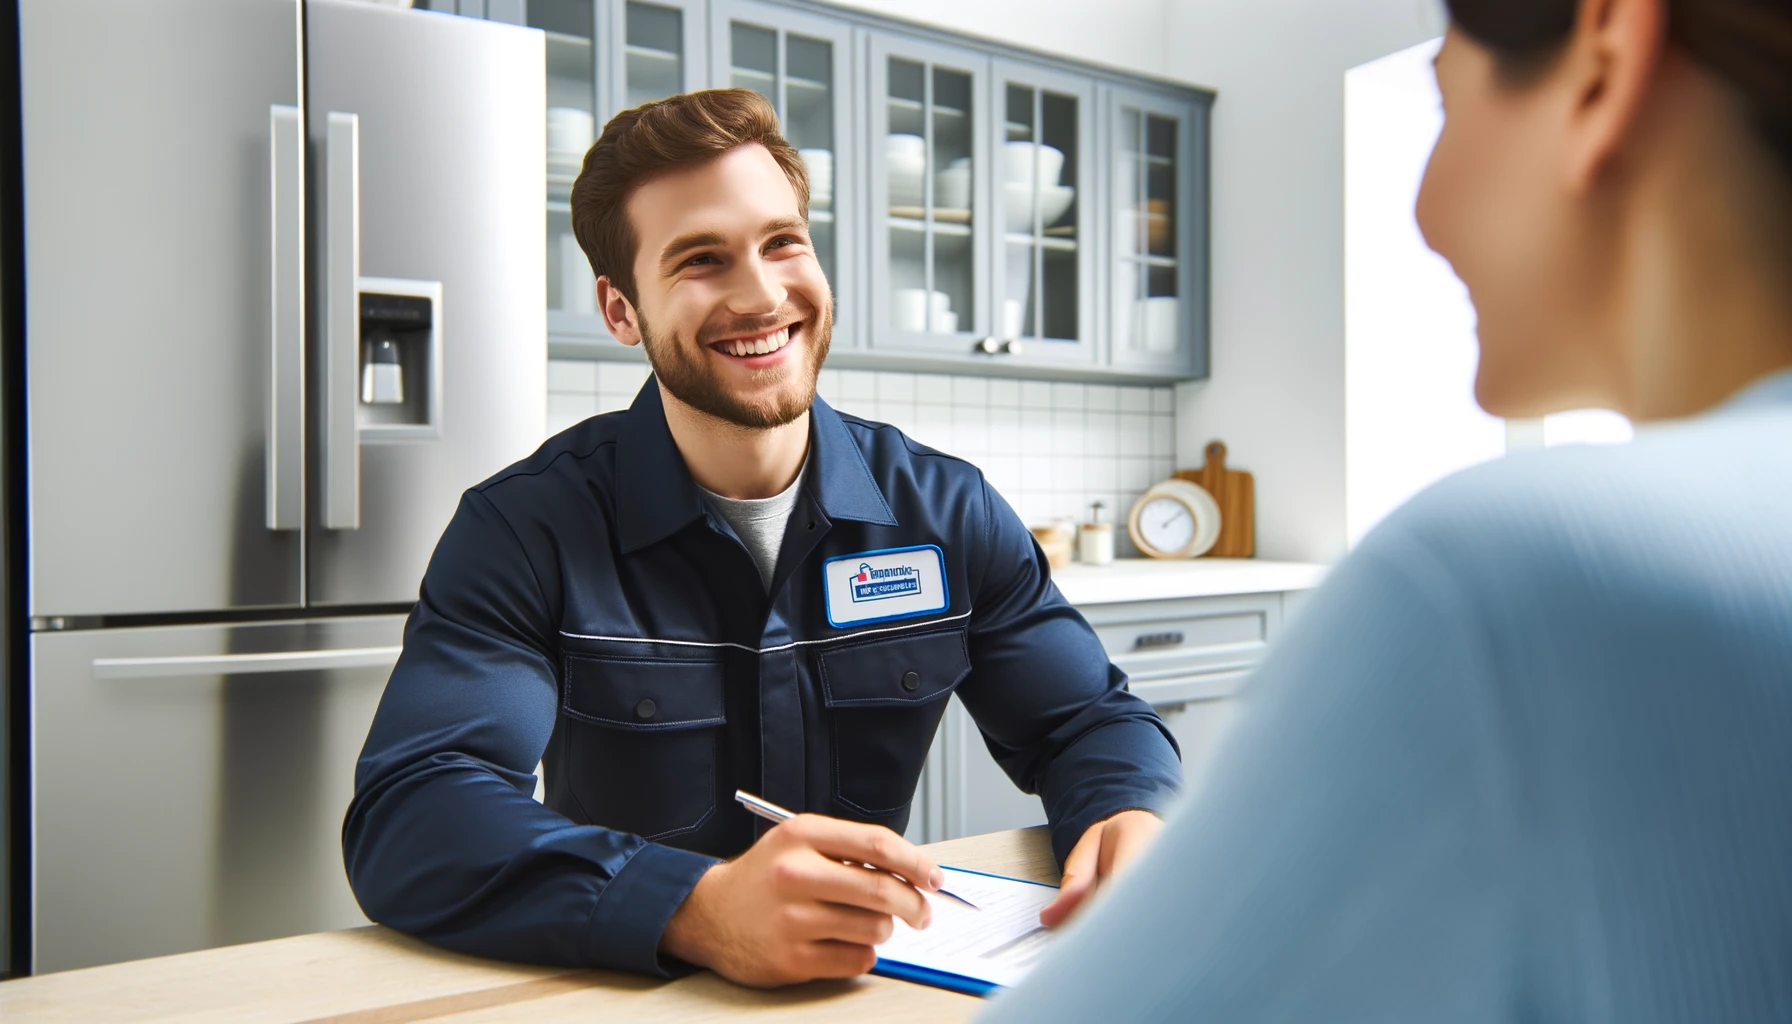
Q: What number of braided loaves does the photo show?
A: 0